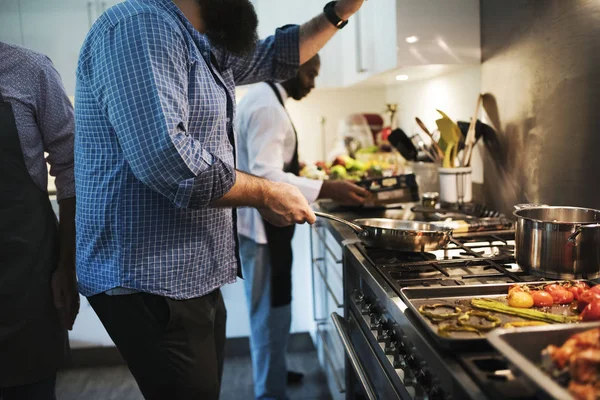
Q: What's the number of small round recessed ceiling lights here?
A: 2